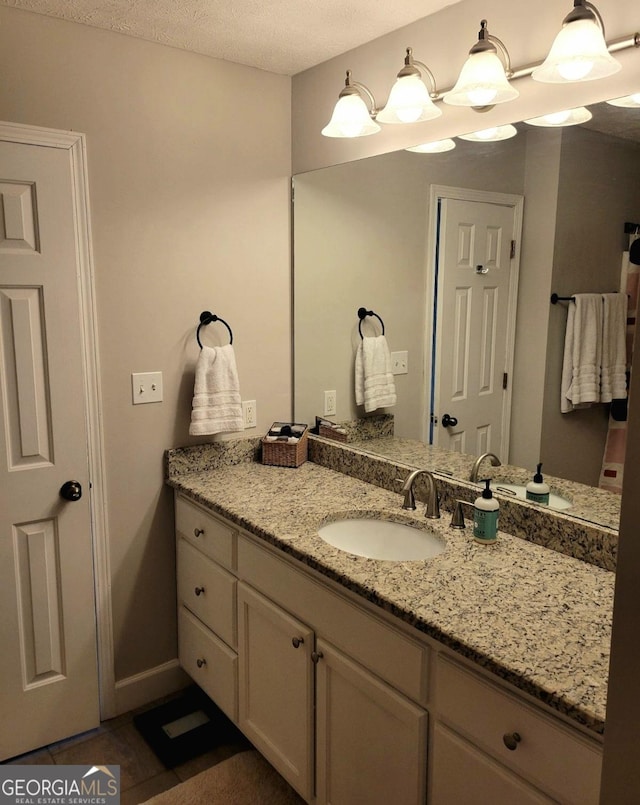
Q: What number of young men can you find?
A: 0